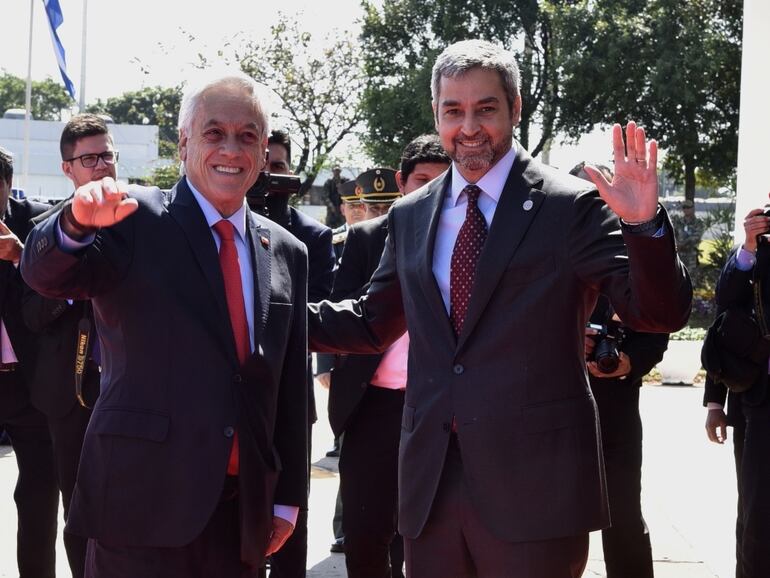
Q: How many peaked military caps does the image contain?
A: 2